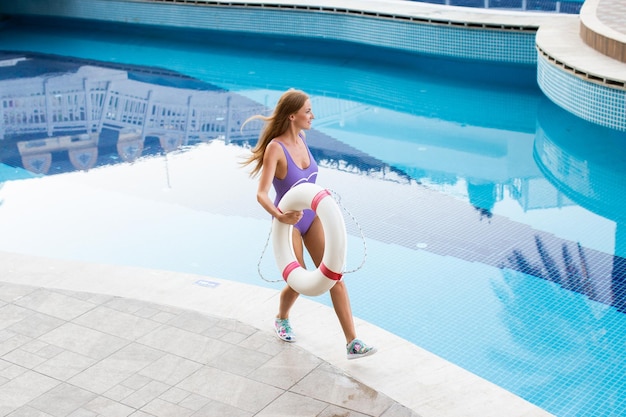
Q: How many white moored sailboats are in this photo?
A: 0